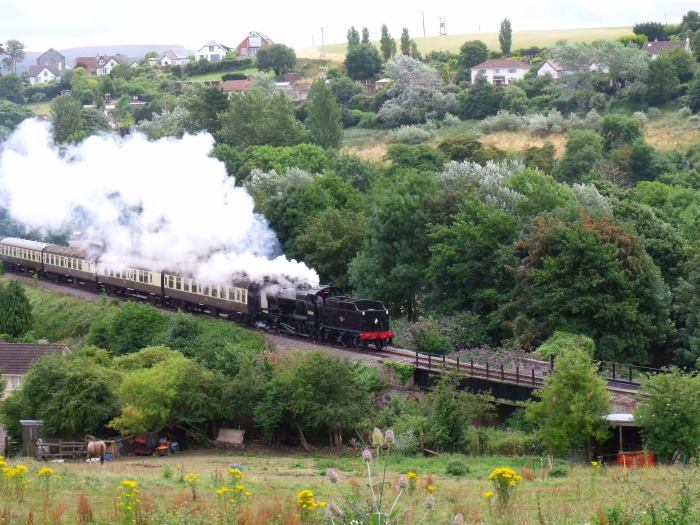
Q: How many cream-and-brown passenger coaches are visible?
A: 4